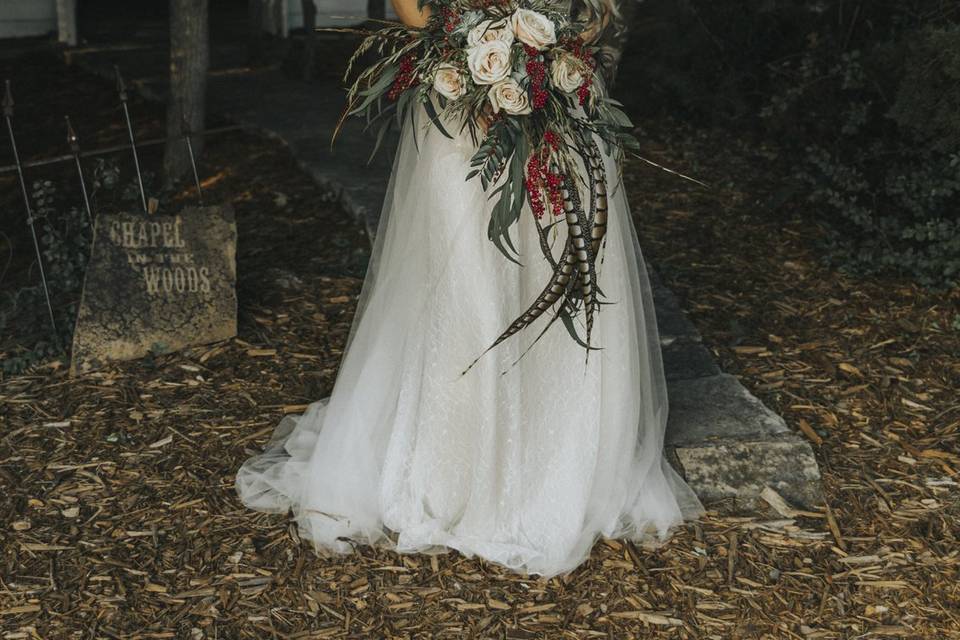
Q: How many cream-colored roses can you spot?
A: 6